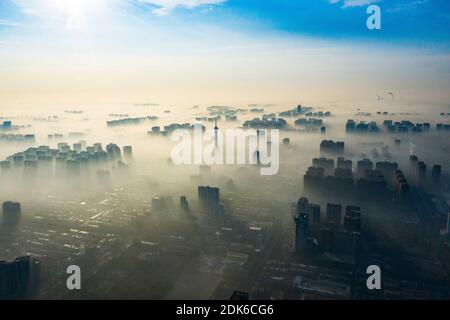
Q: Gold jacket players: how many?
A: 0